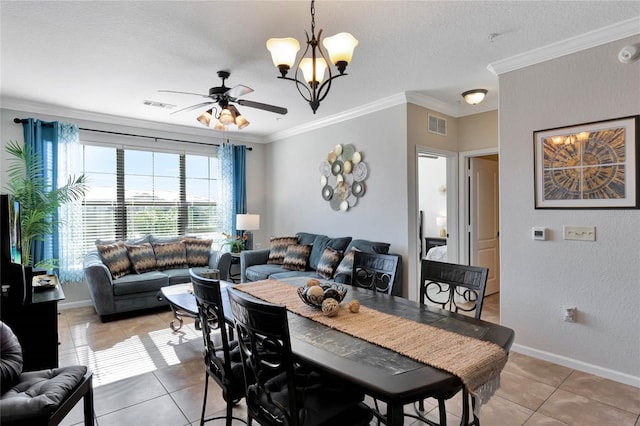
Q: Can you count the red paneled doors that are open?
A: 0